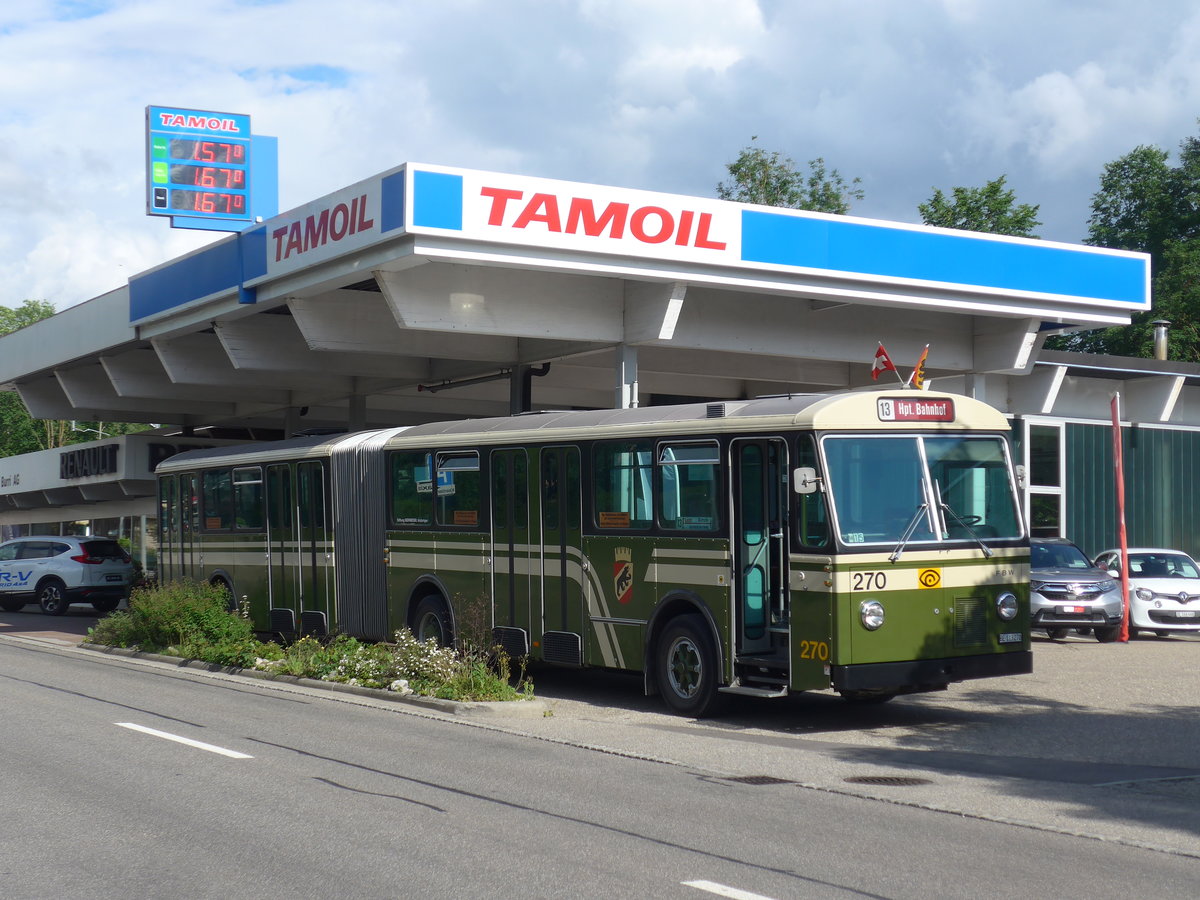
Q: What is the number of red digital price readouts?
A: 3